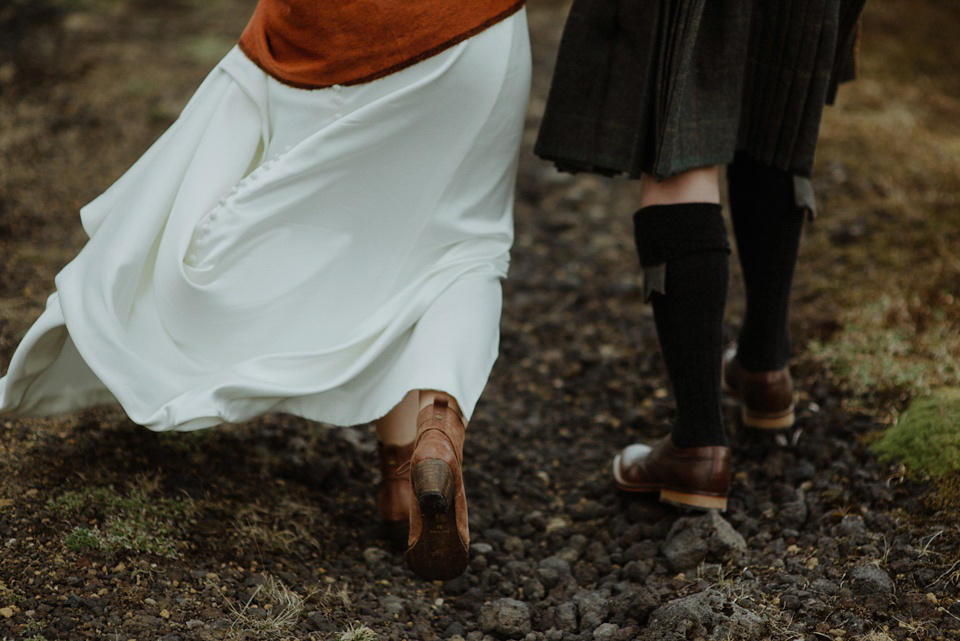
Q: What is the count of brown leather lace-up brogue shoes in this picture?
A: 2